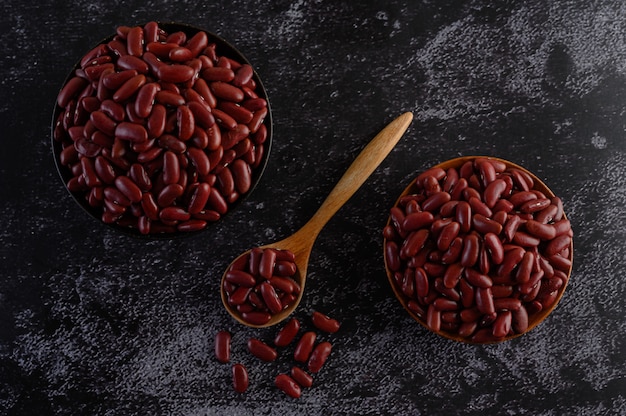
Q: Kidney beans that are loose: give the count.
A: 9